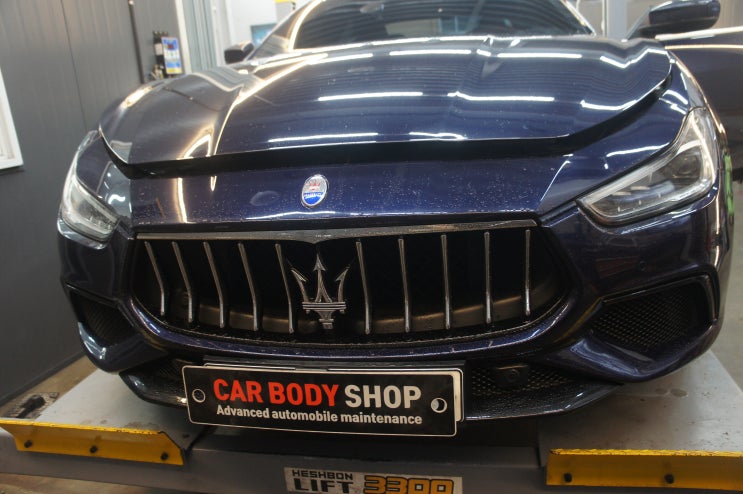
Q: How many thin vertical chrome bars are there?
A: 10